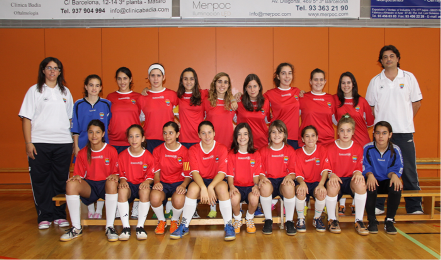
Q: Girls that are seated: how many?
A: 9